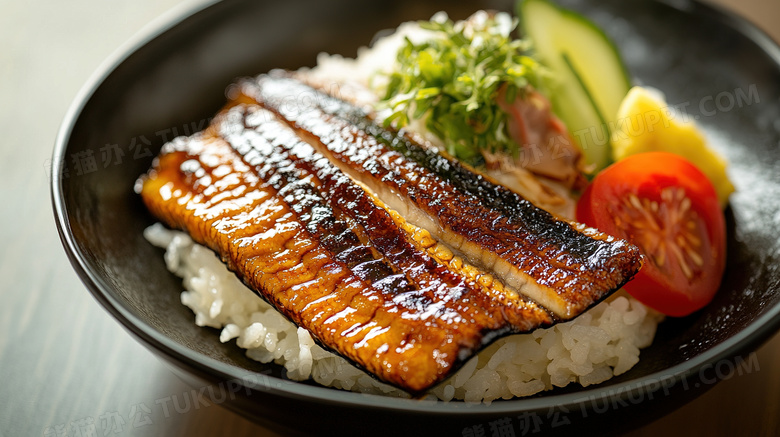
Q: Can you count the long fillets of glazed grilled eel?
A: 2